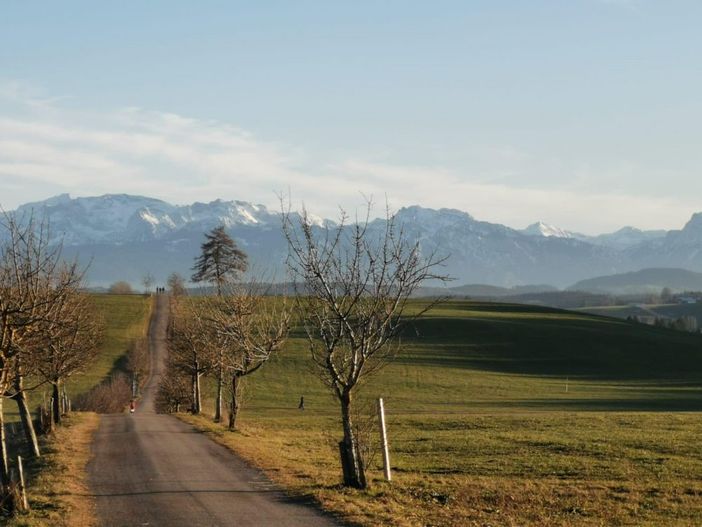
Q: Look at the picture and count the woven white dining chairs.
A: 0